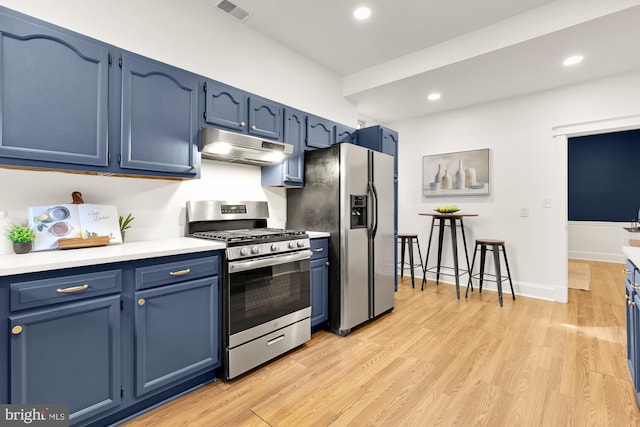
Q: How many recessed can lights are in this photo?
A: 3